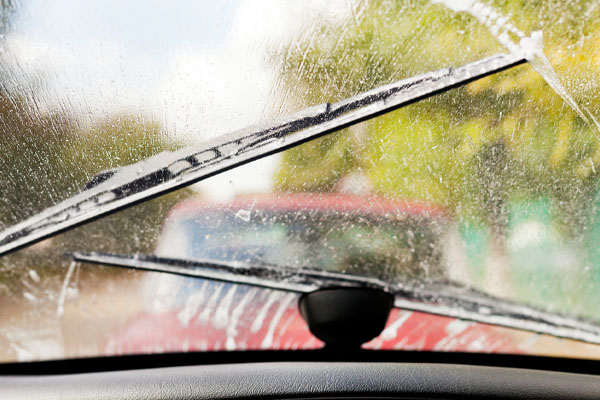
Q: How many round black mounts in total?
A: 1